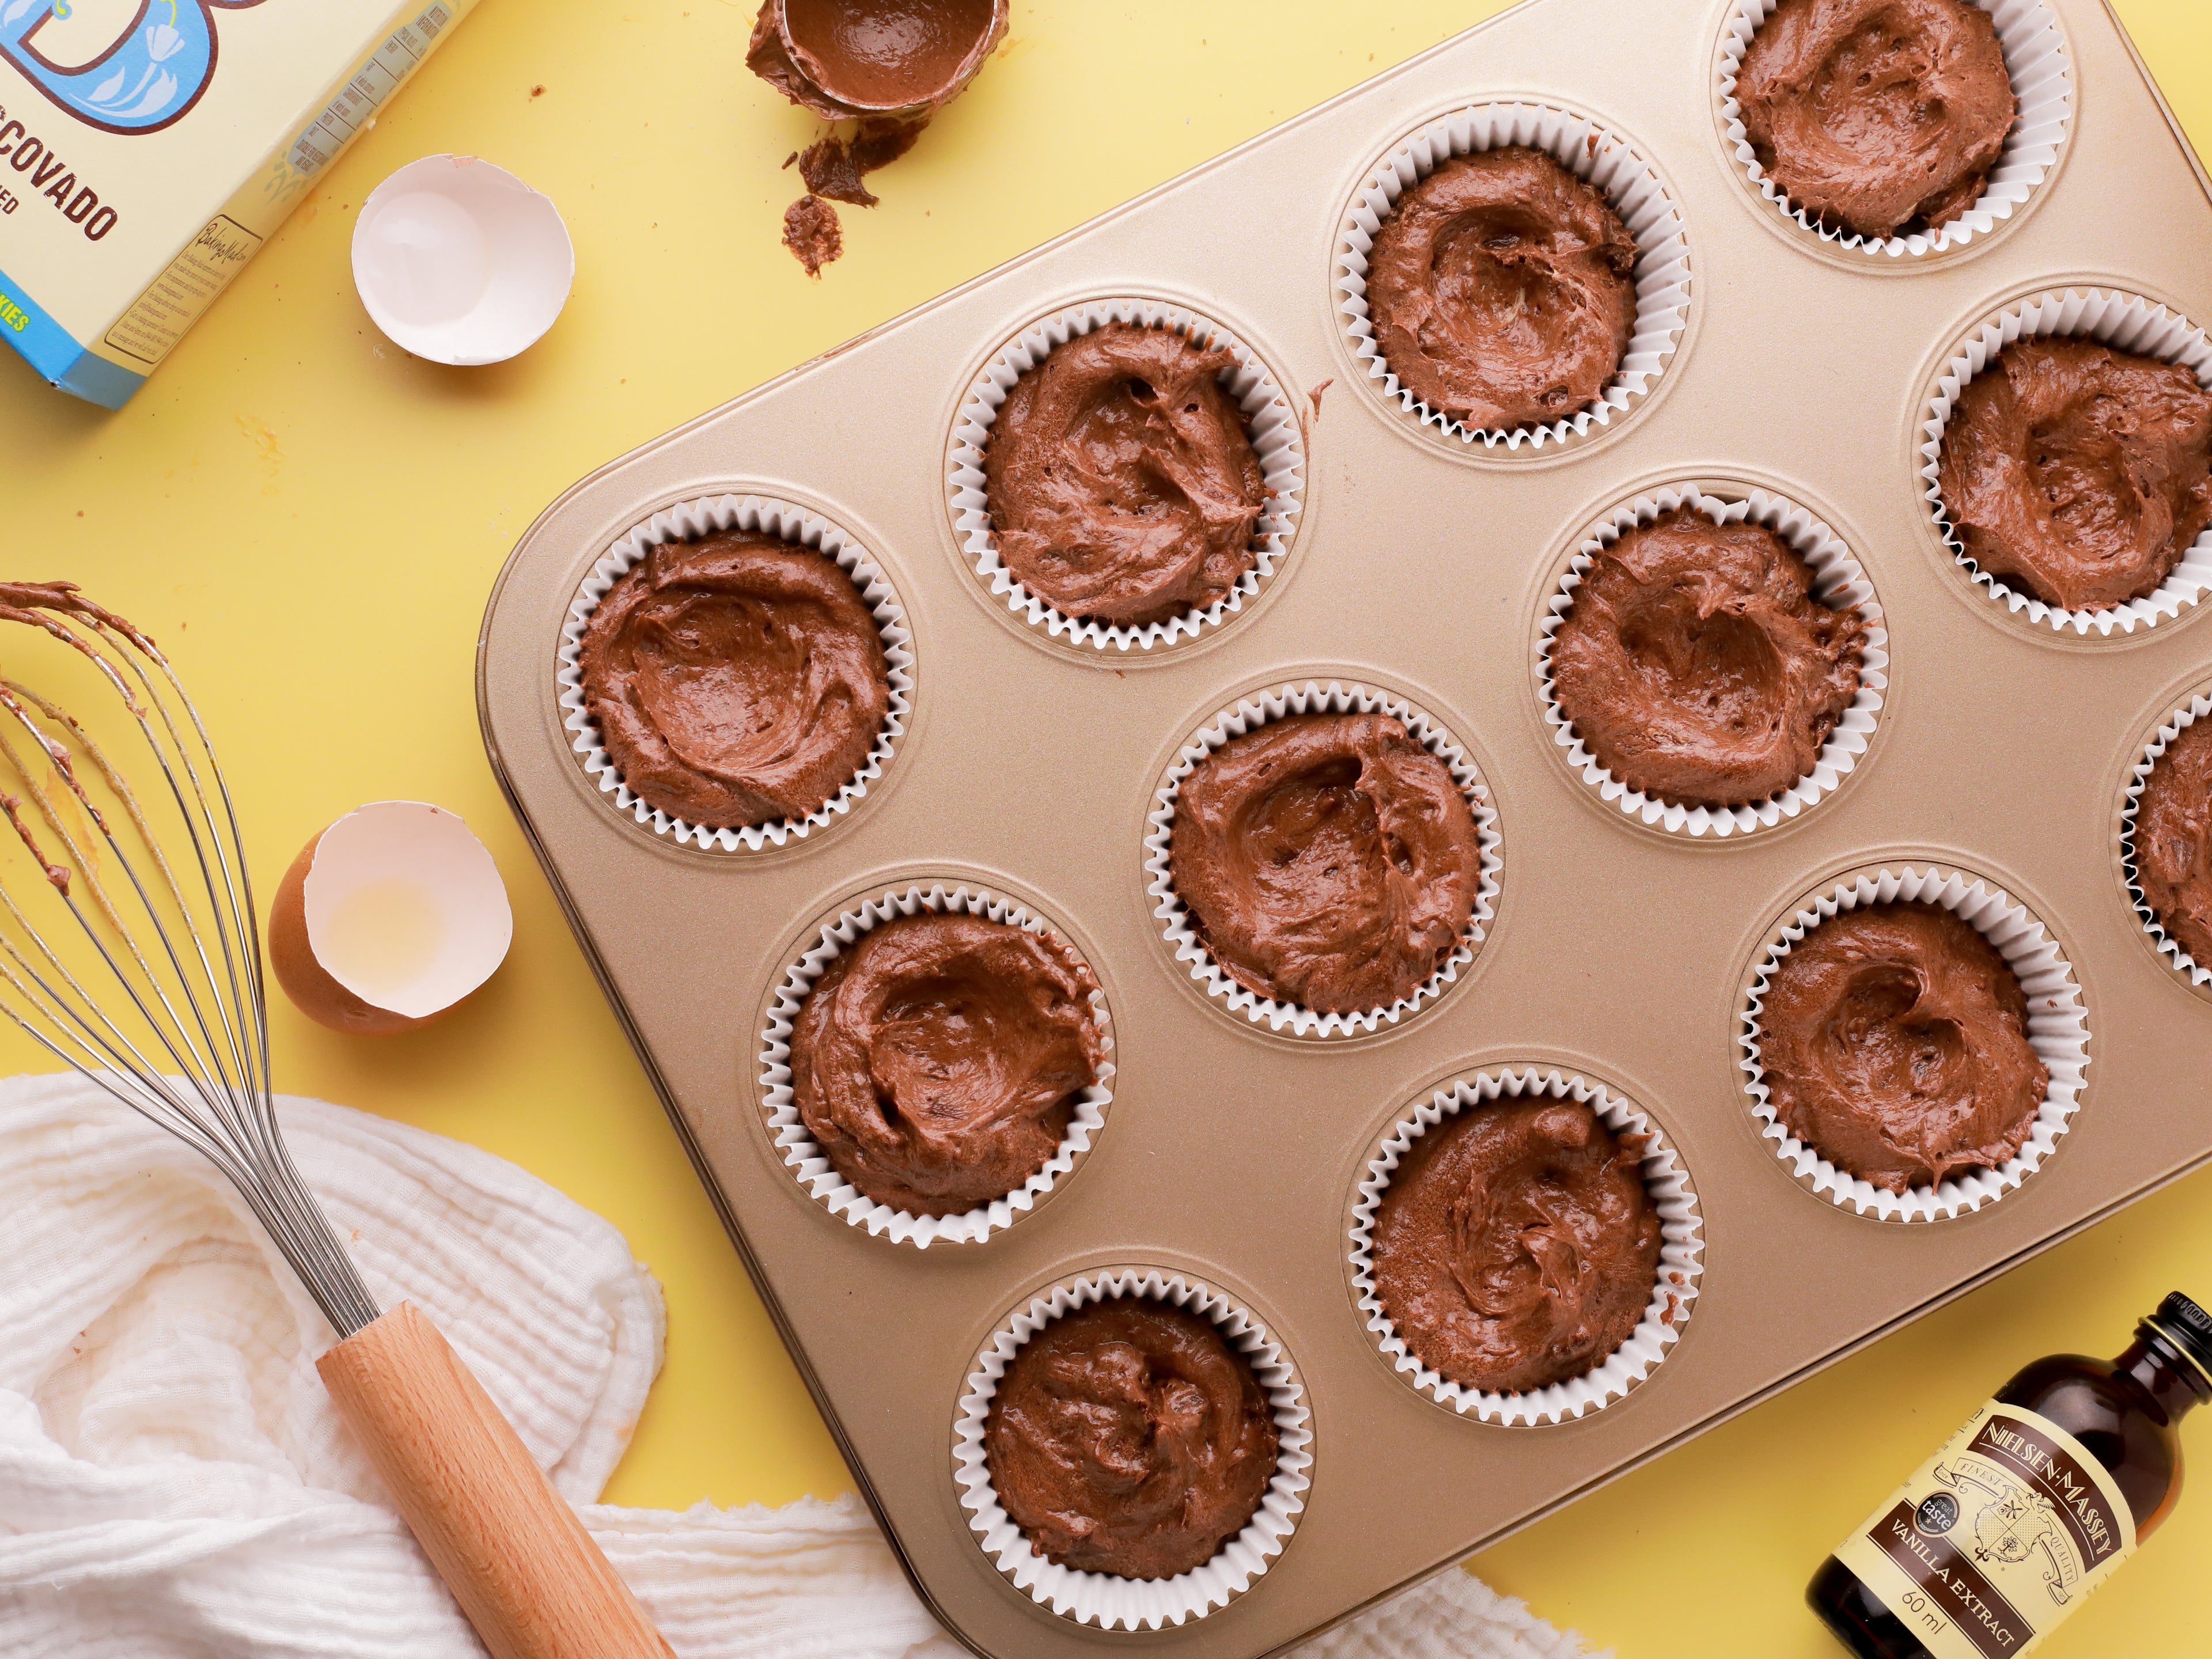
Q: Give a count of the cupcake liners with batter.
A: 12